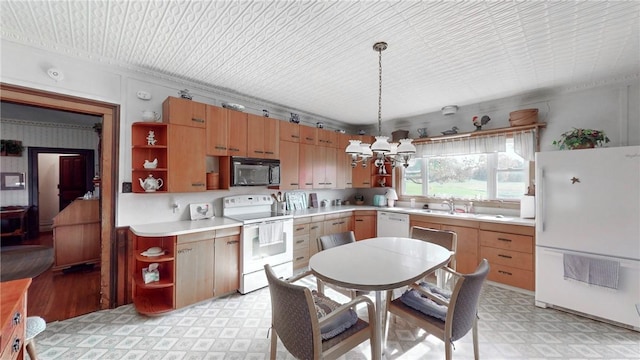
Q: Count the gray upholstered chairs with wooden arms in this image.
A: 4